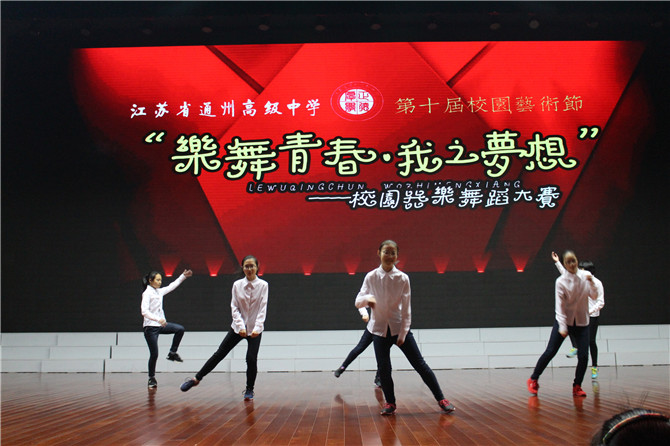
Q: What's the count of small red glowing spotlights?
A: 9